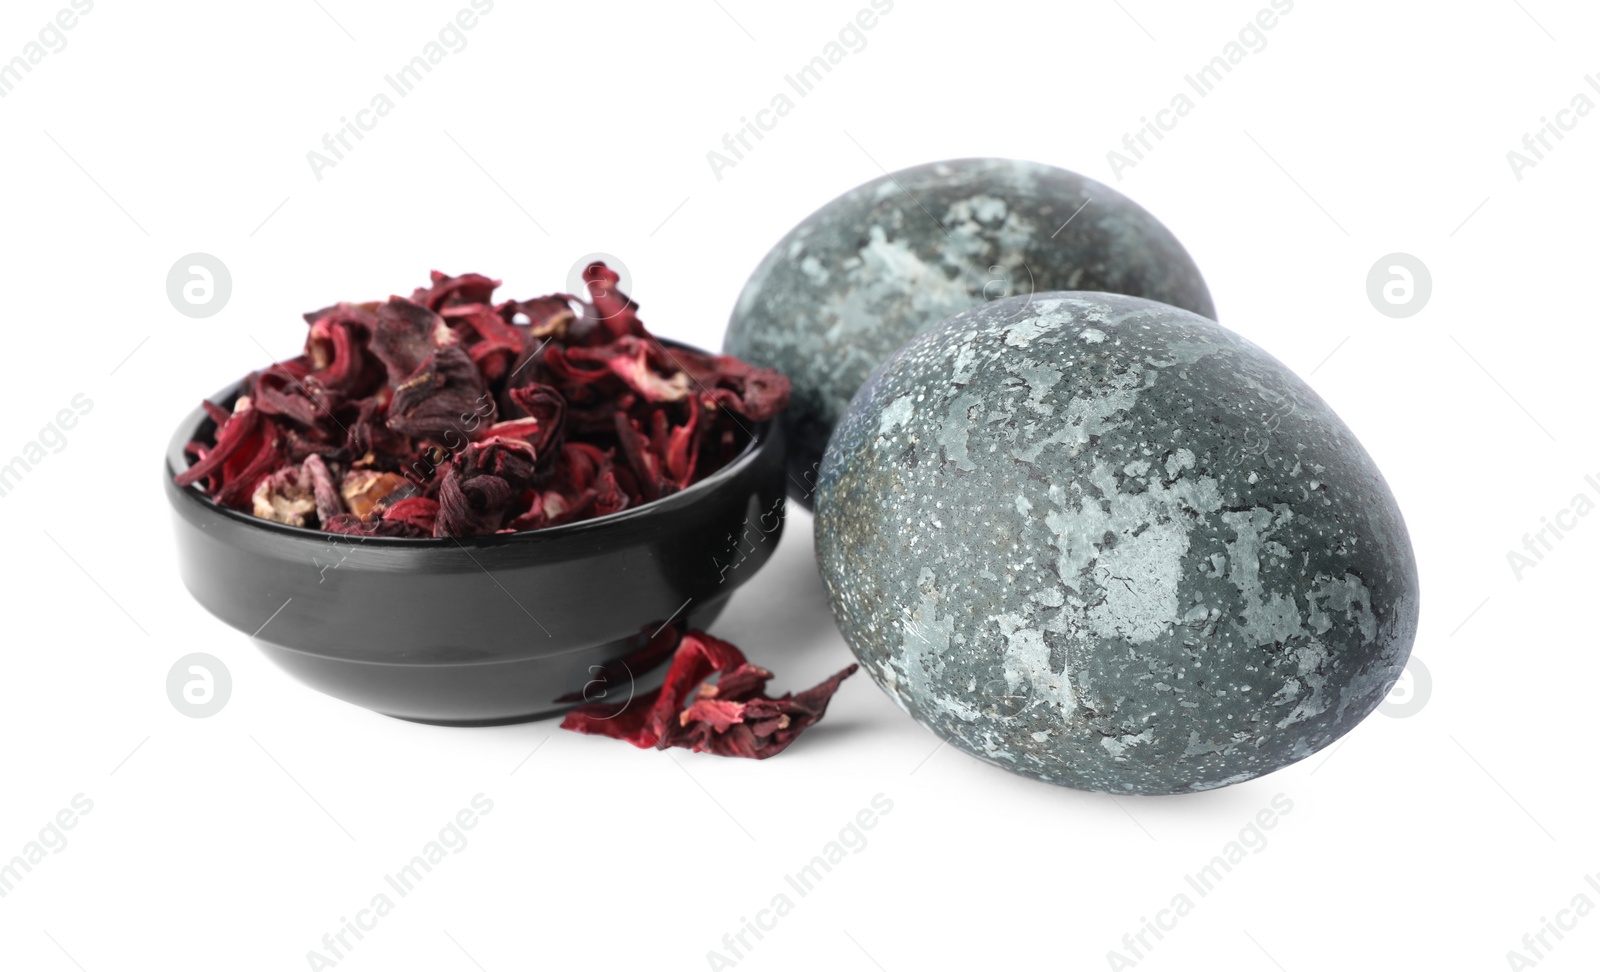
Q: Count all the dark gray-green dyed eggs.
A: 2